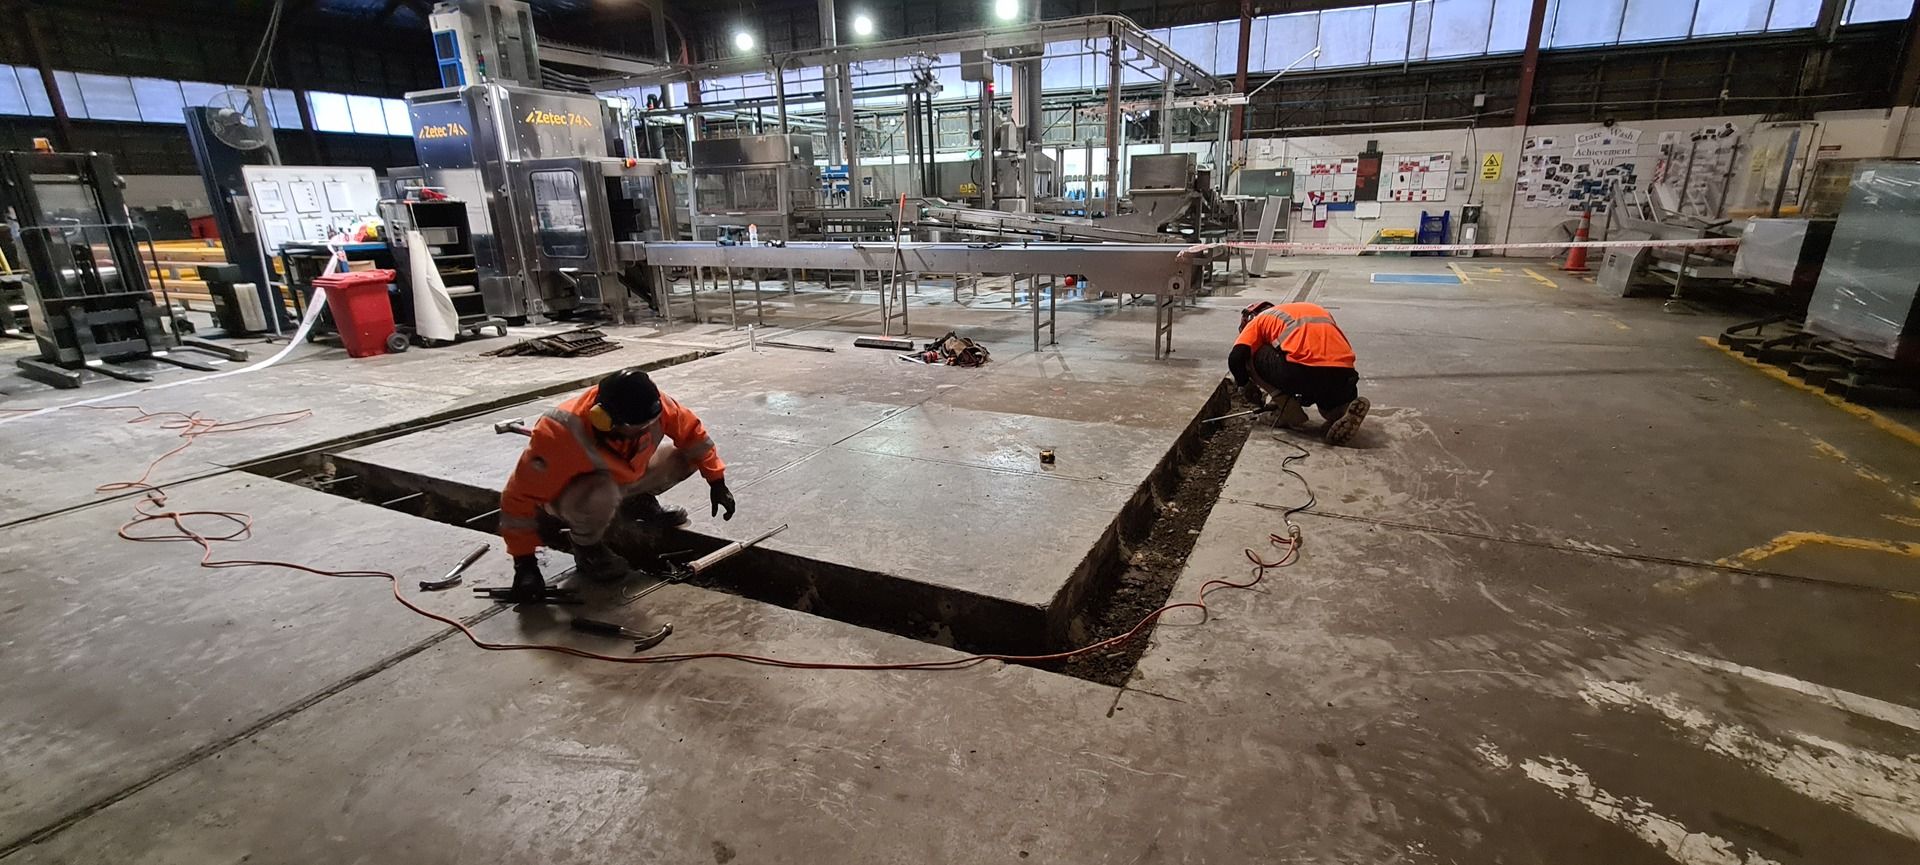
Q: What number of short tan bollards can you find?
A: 0